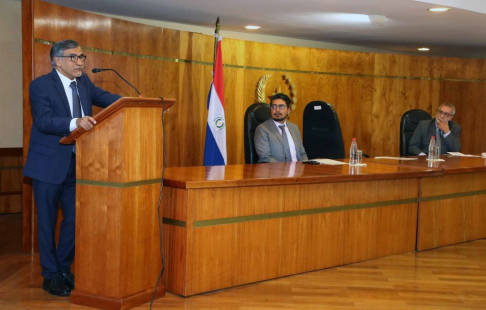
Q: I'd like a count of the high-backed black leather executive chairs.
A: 3